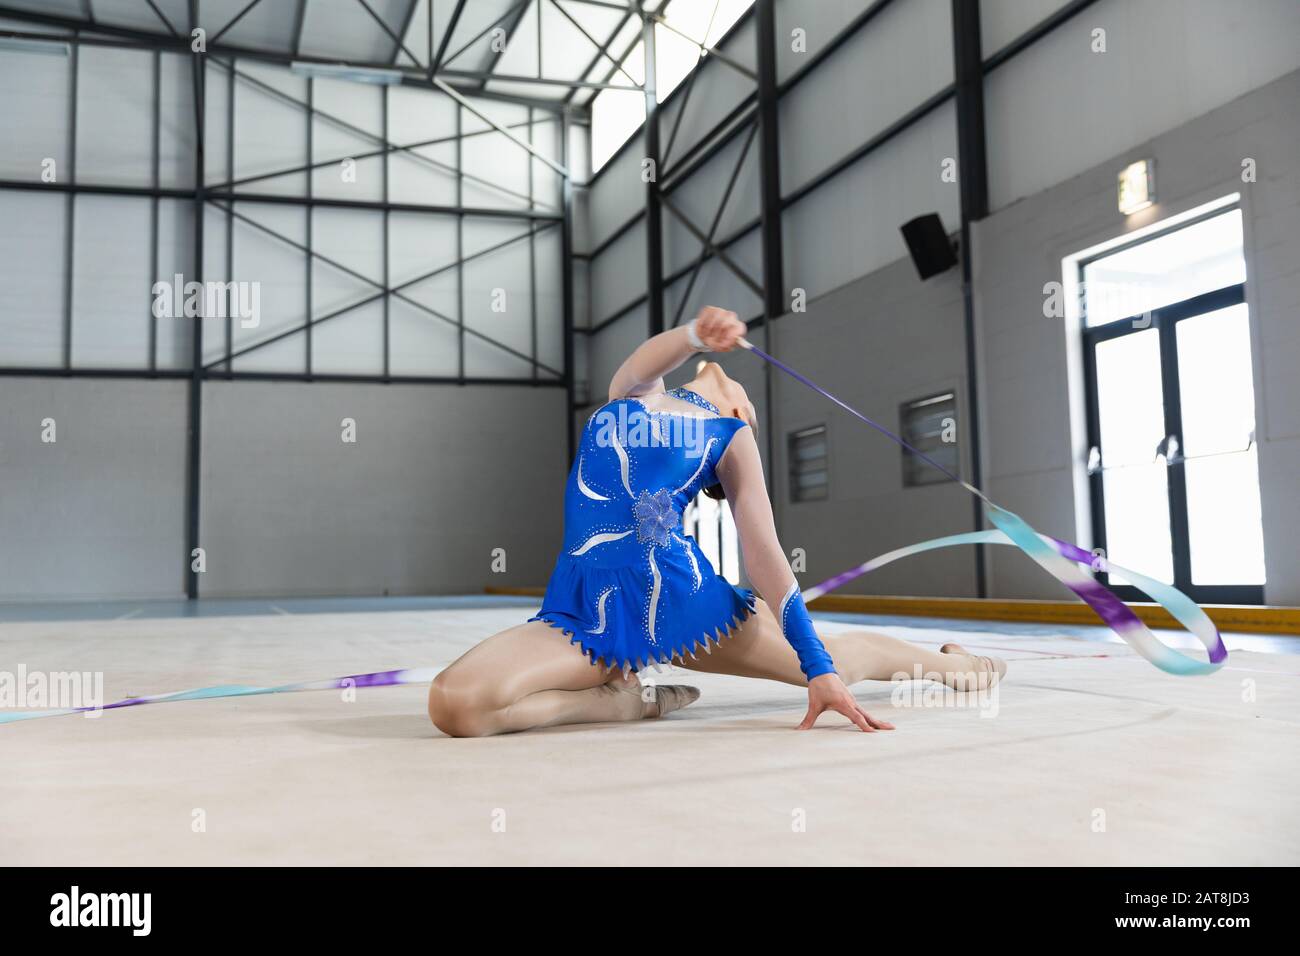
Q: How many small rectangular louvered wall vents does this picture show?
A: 2